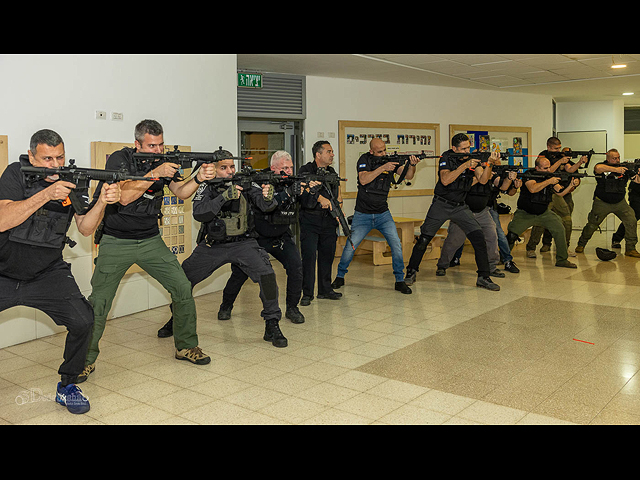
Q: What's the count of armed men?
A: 14